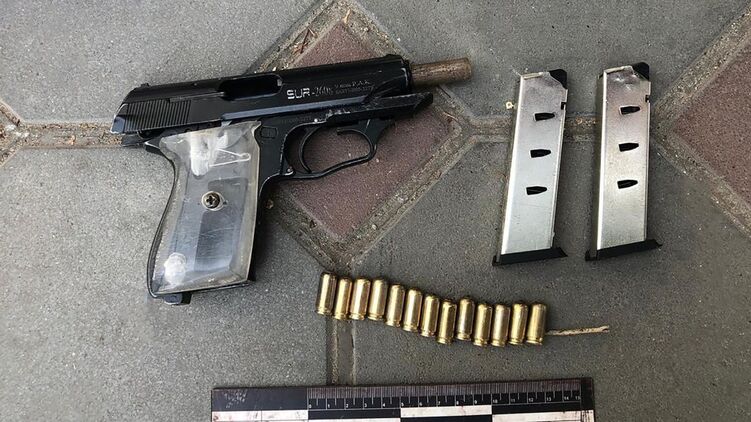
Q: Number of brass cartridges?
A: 13